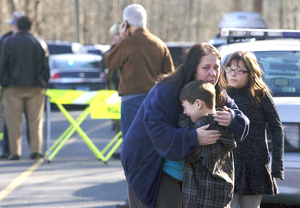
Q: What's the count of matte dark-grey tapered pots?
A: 0